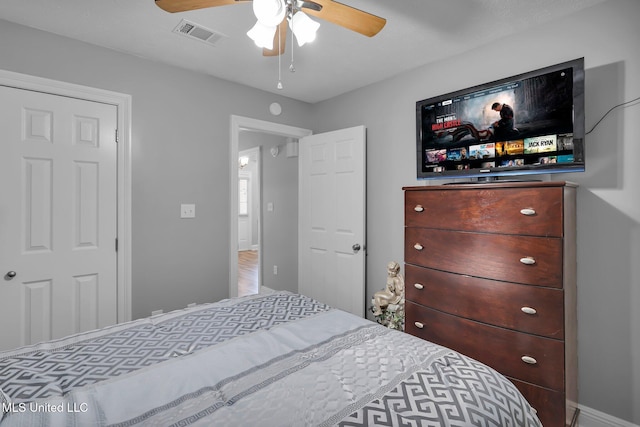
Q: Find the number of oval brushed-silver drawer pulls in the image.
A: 8